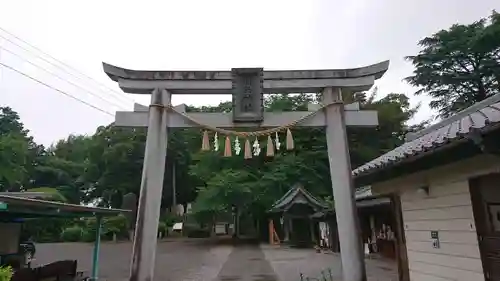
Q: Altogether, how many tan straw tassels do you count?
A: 5